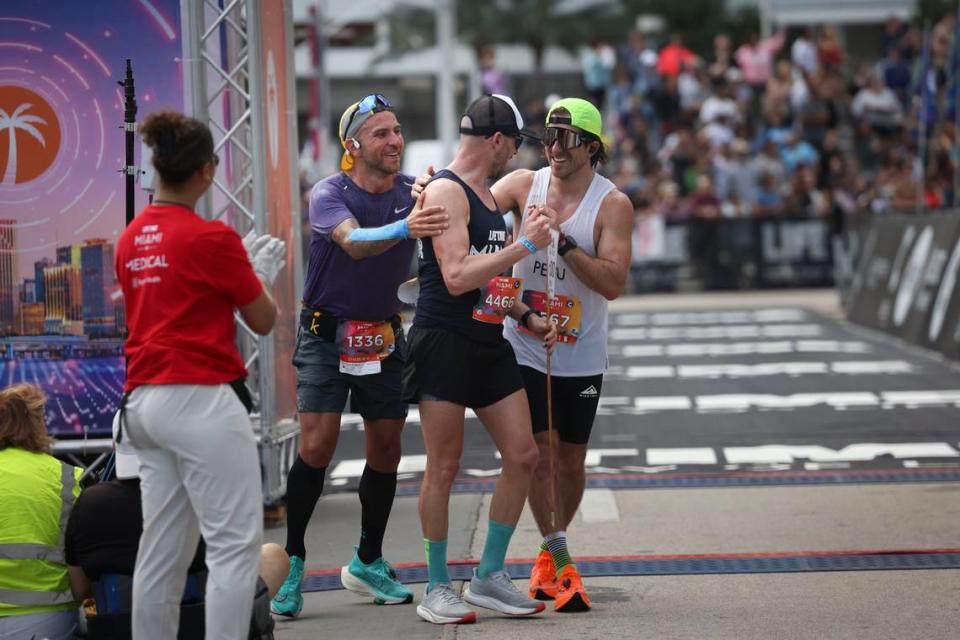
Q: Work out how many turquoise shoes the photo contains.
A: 2